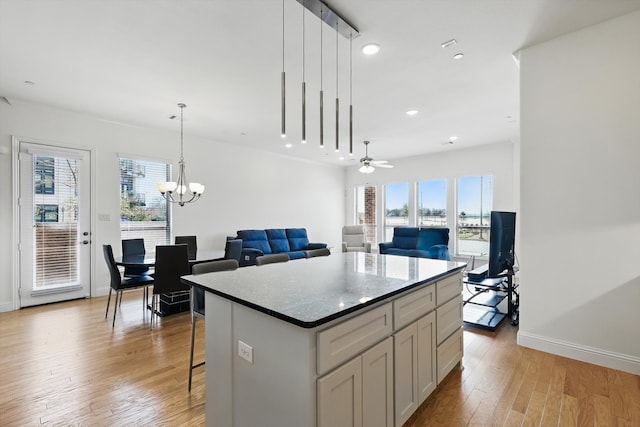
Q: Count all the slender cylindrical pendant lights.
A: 5